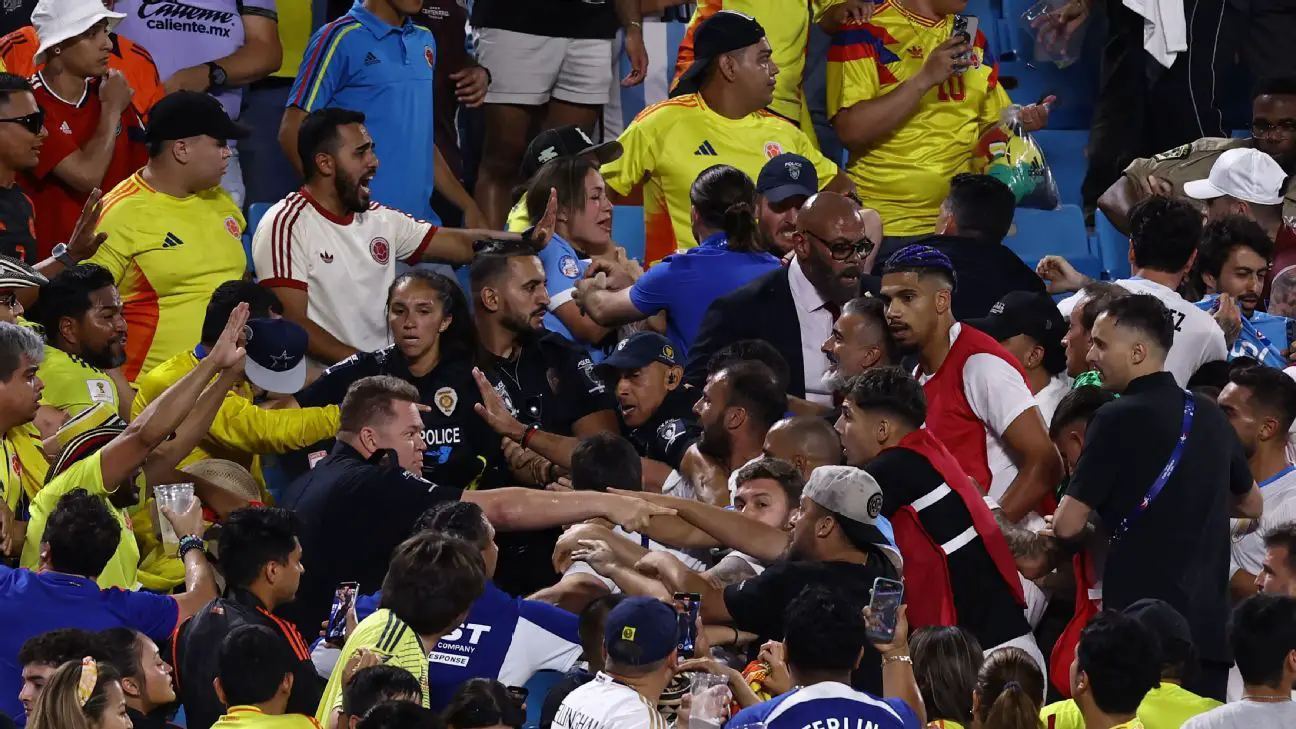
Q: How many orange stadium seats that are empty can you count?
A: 0